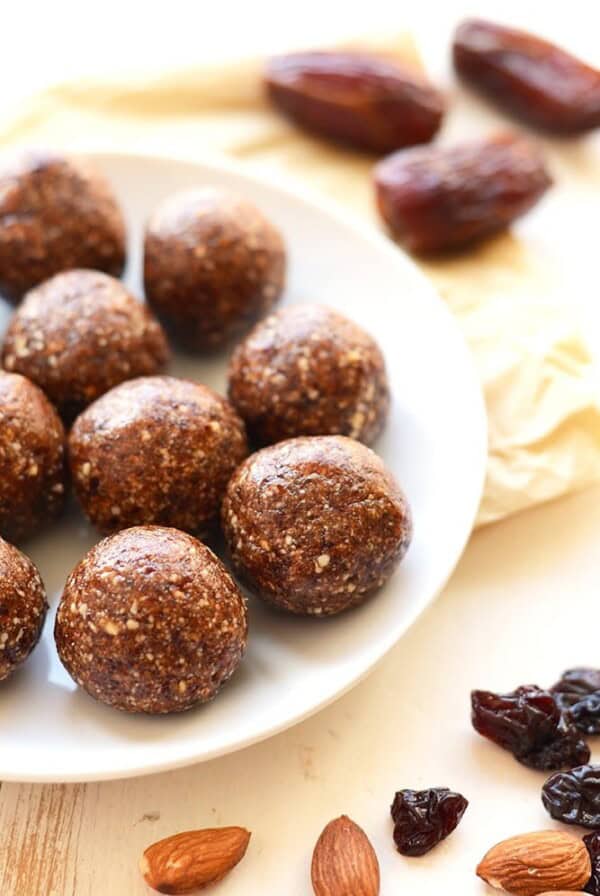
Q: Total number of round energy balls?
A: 9